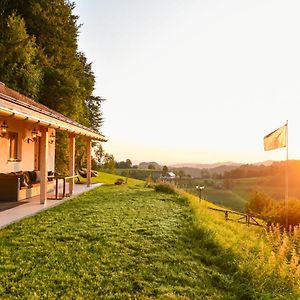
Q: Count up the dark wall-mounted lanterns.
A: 3